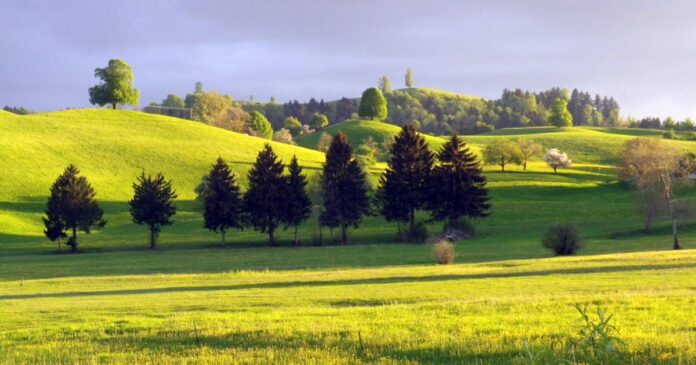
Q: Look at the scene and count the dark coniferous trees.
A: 8